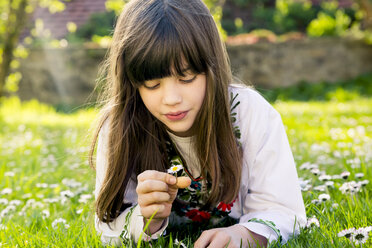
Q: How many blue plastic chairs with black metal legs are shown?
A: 0